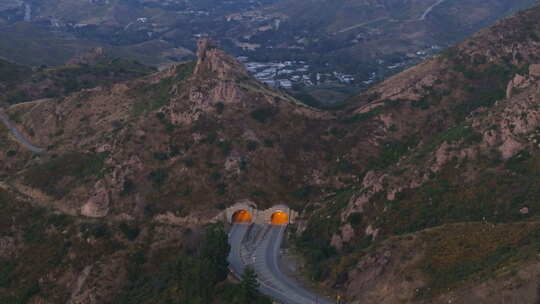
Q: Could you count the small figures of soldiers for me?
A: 0